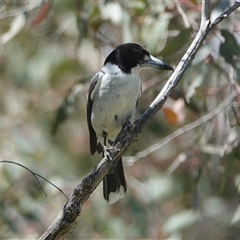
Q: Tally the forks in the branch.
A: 1